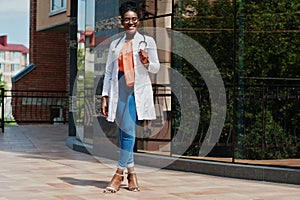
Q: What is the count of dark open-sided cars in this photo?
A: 0